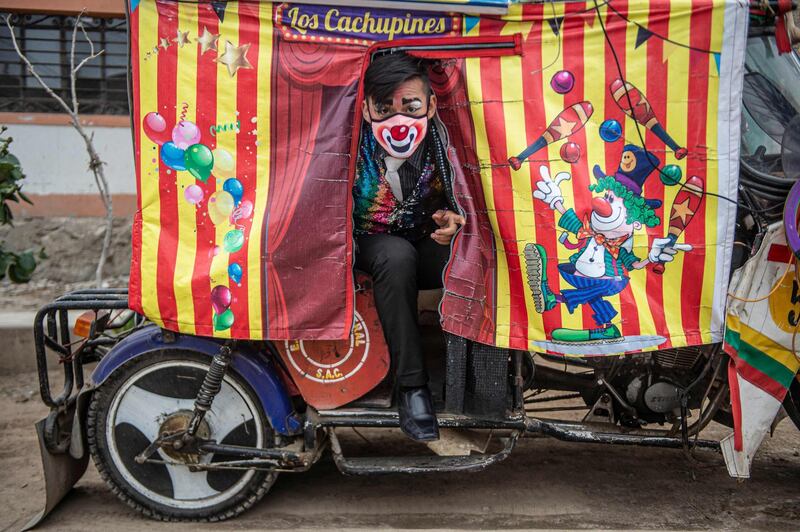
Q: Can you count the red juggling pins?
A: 3